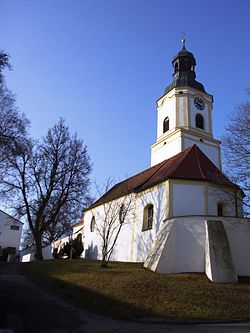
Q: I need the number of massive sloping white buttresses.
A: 2